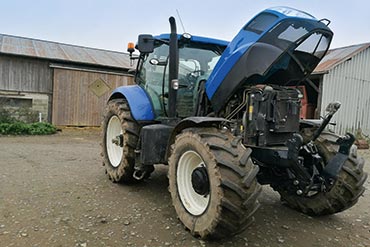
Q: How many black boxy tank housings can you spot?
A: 1